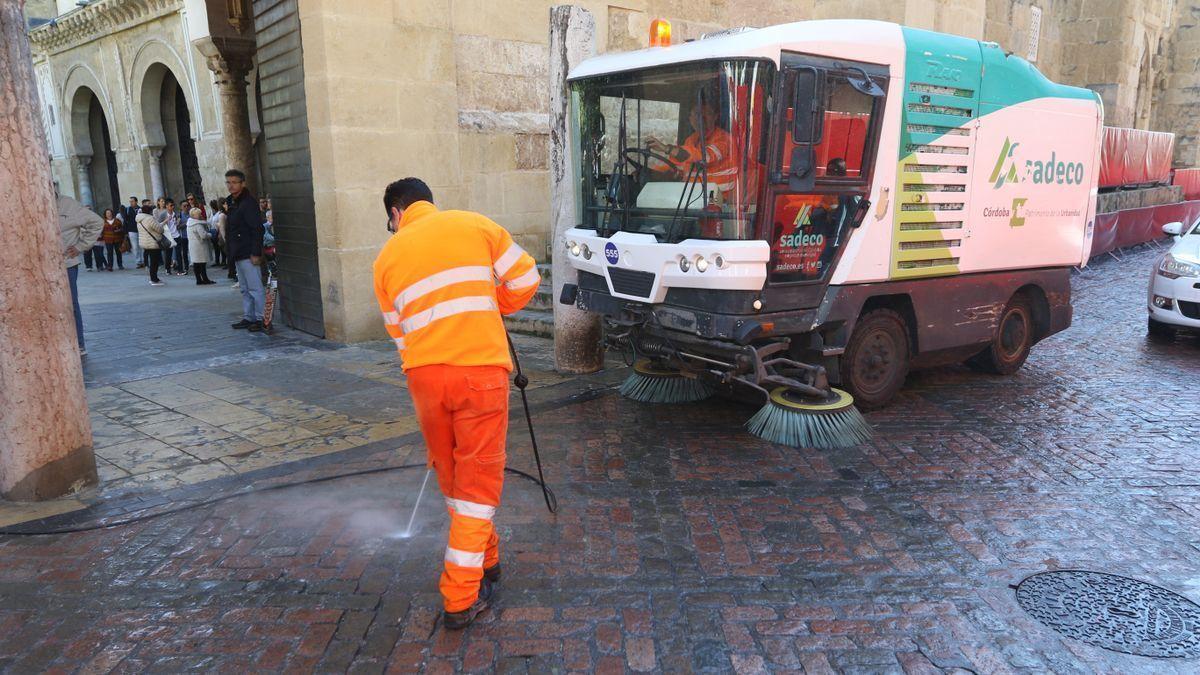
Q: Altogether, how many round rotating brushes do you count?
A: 2